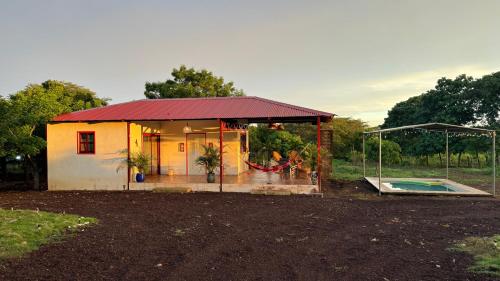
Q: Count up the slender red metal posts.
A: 3